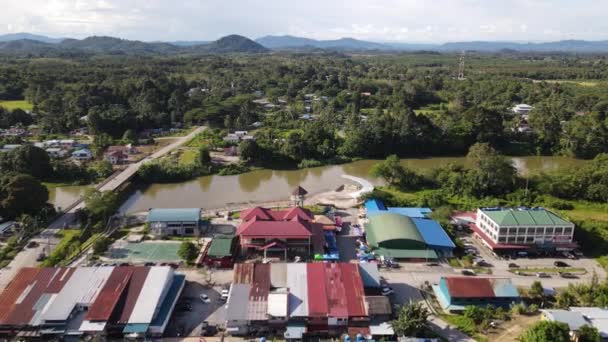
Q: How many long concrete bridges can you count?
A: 1